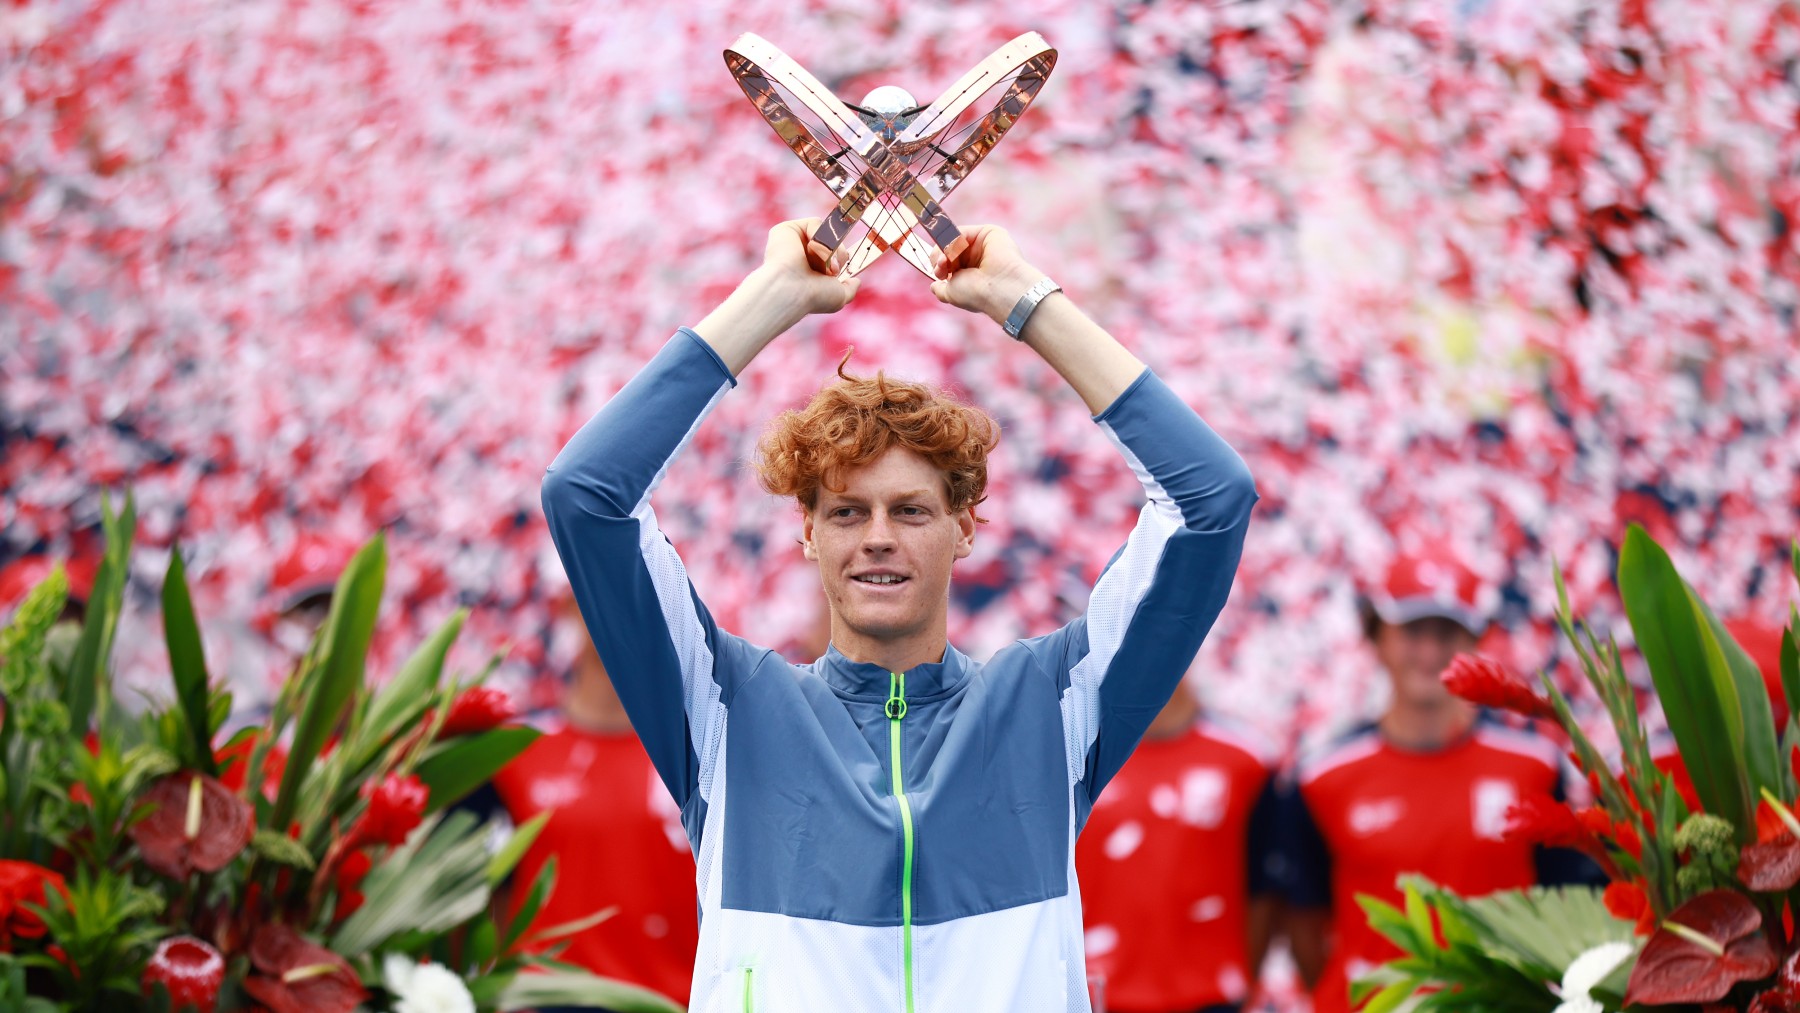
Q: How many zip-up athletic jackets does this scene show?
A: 1